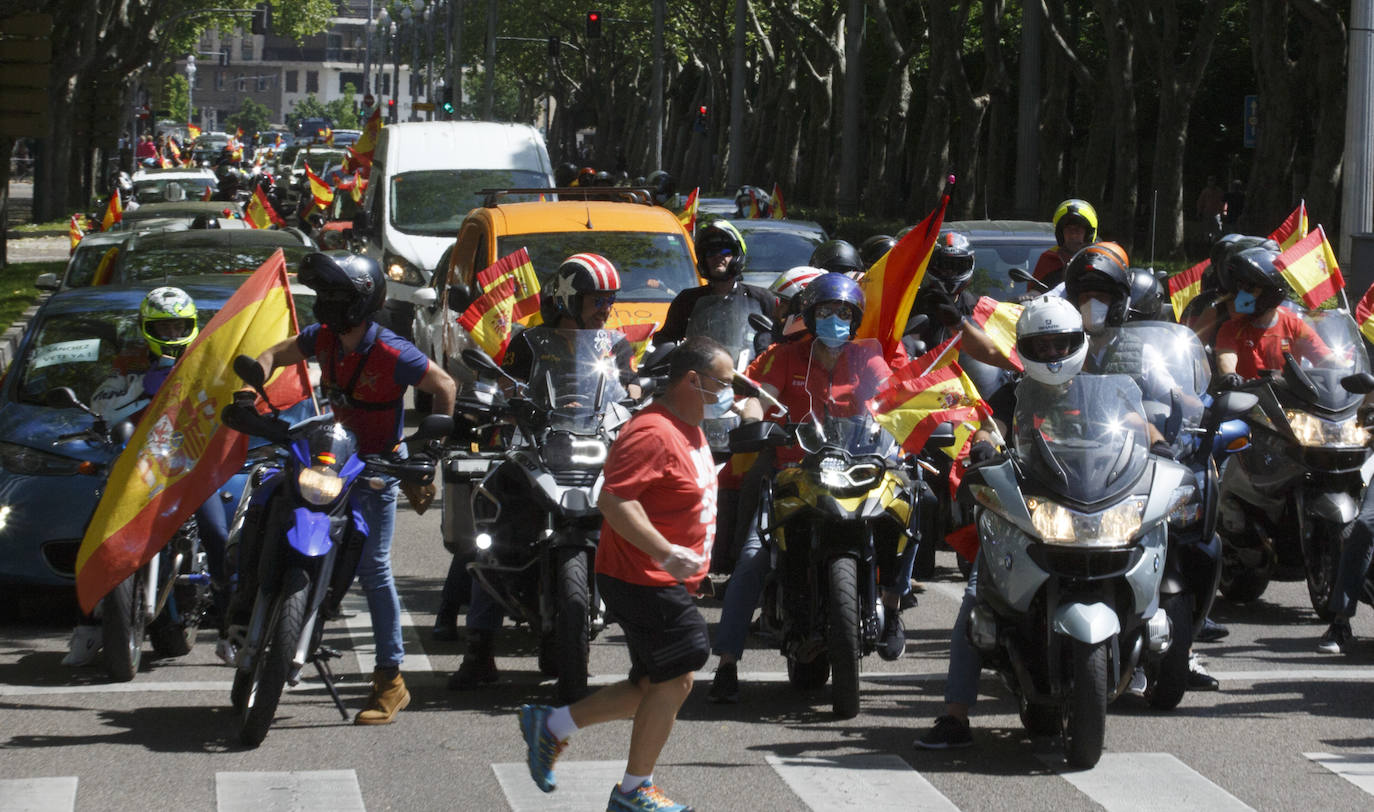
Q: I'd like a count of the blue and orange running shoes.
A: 2